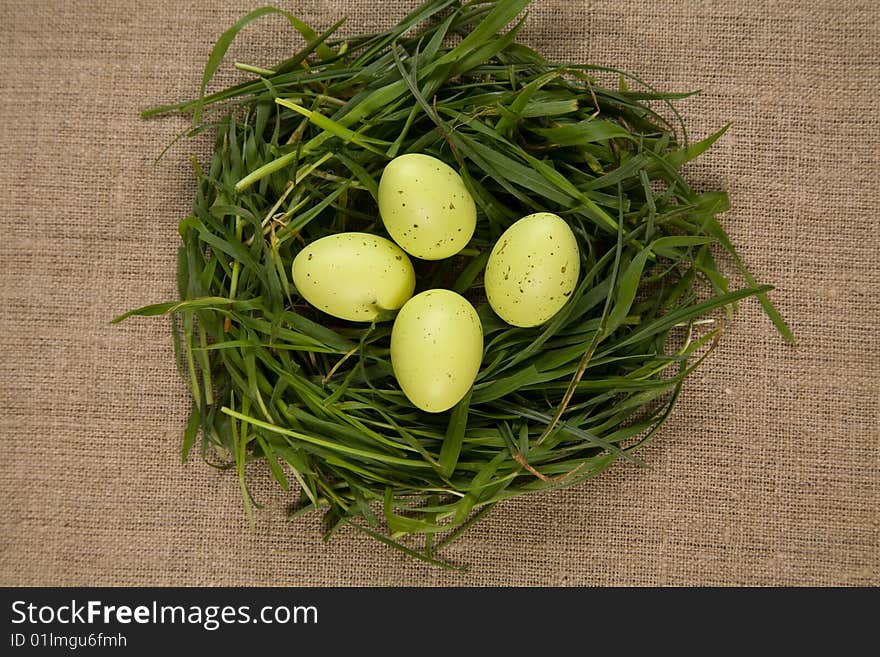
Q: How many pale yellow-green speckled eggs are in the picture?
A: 4